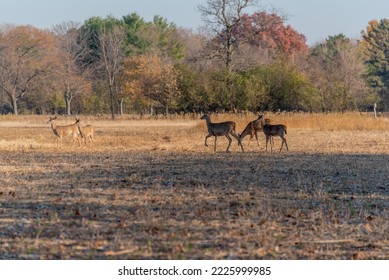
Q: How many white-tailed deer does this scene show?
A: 5